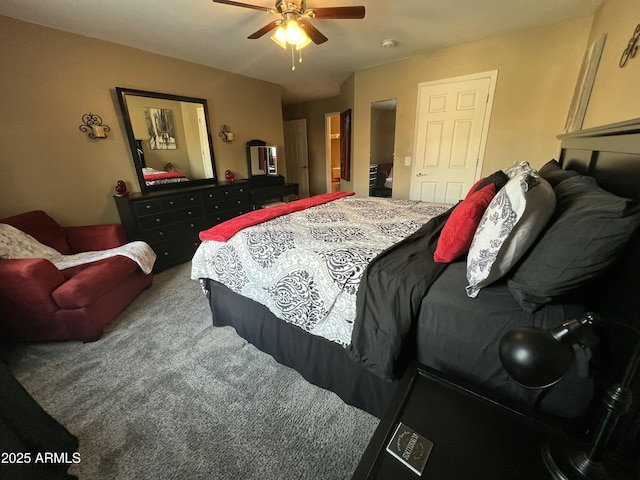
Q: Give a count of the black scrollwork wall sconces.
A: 2